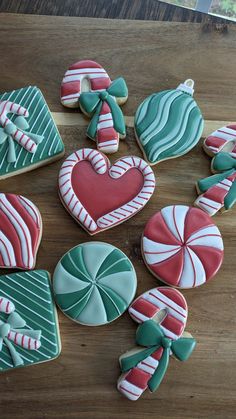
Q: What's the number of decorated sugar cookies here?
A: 10